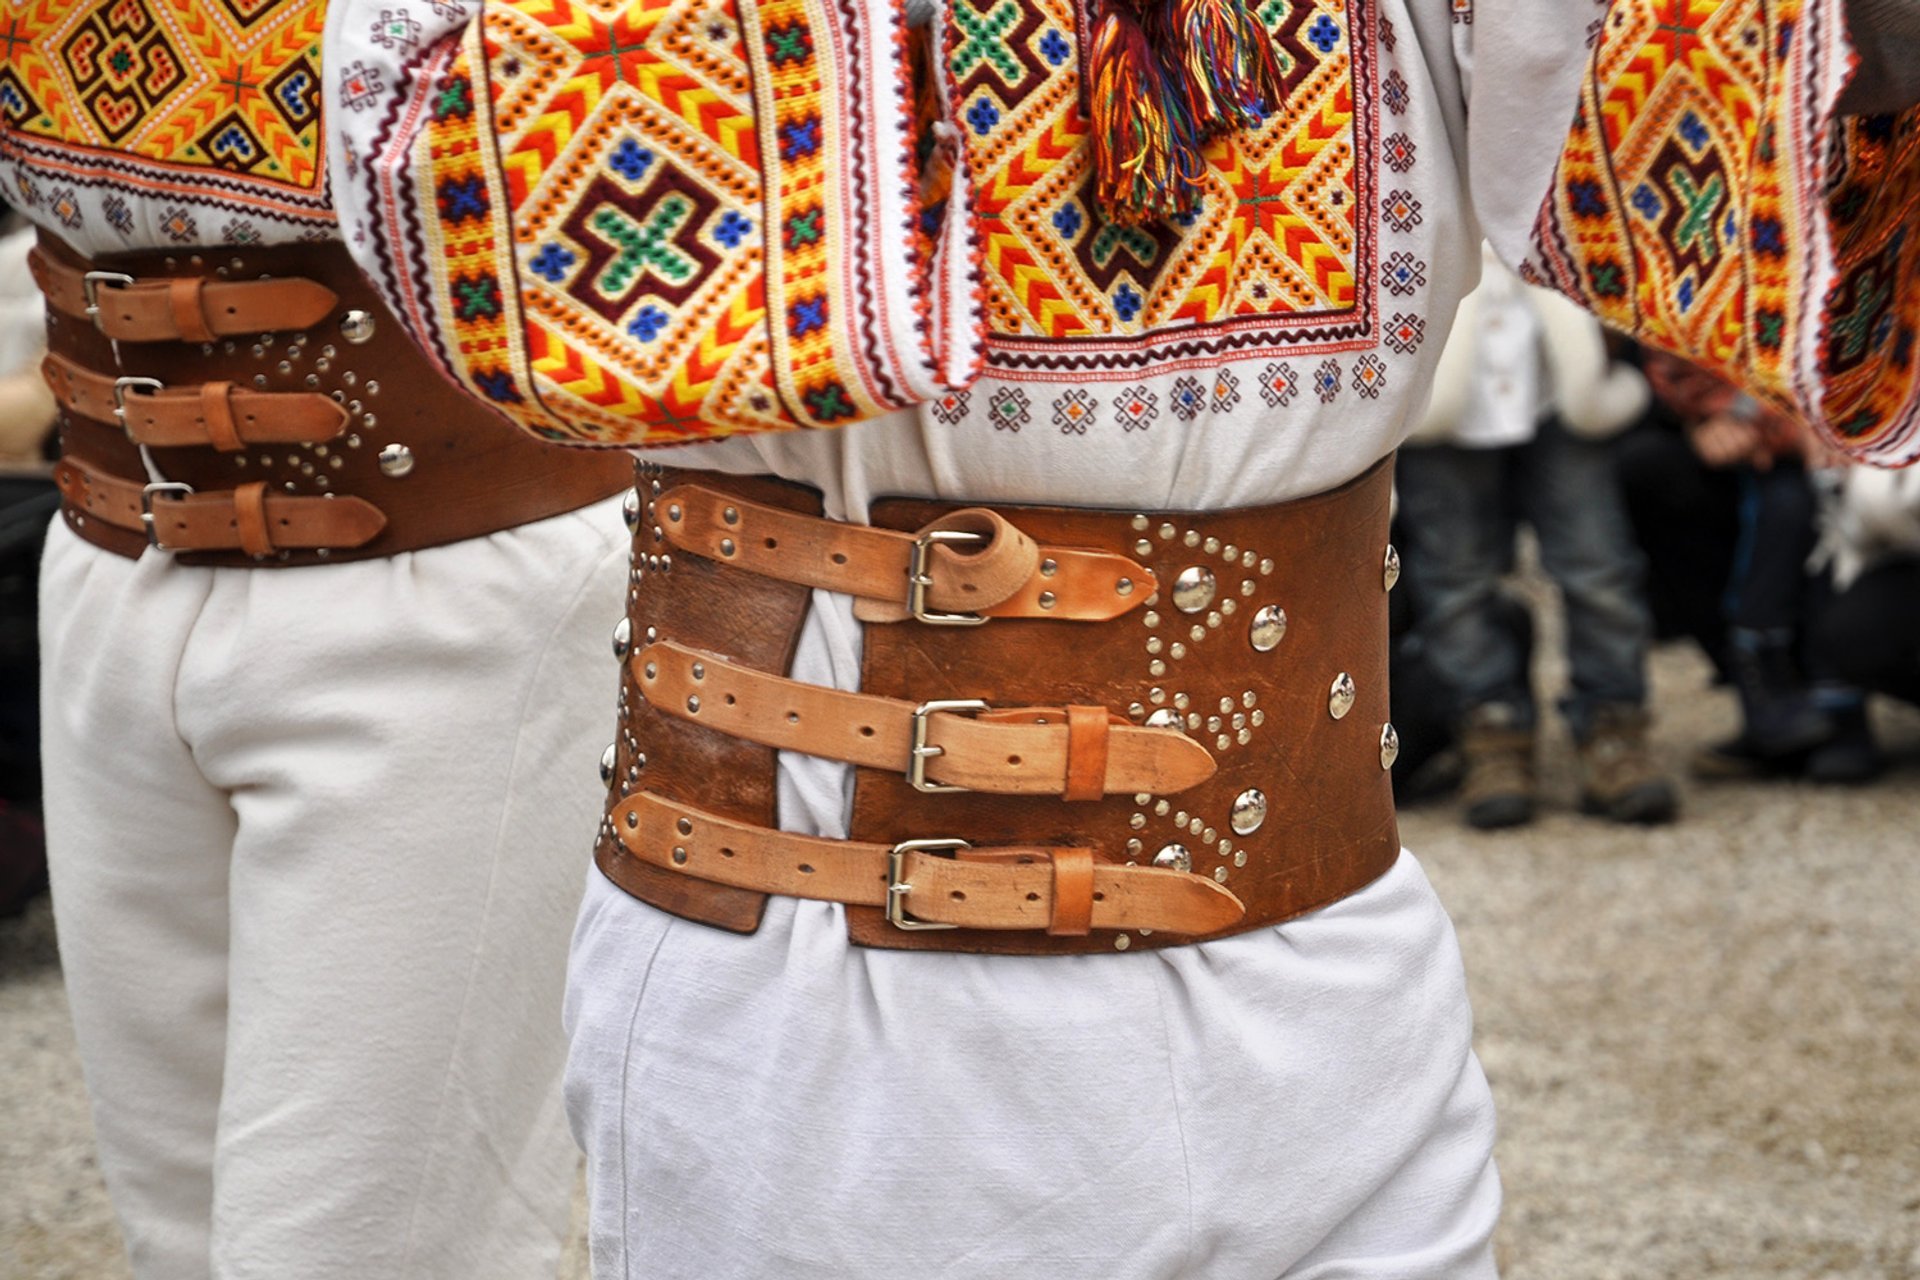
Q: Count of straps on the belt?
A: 3